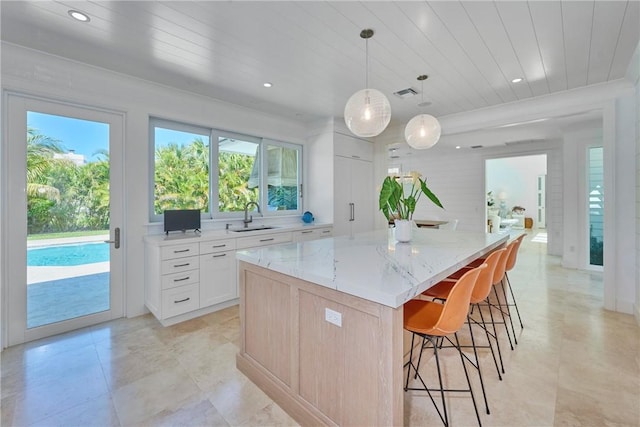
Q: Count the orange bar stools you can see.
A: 4